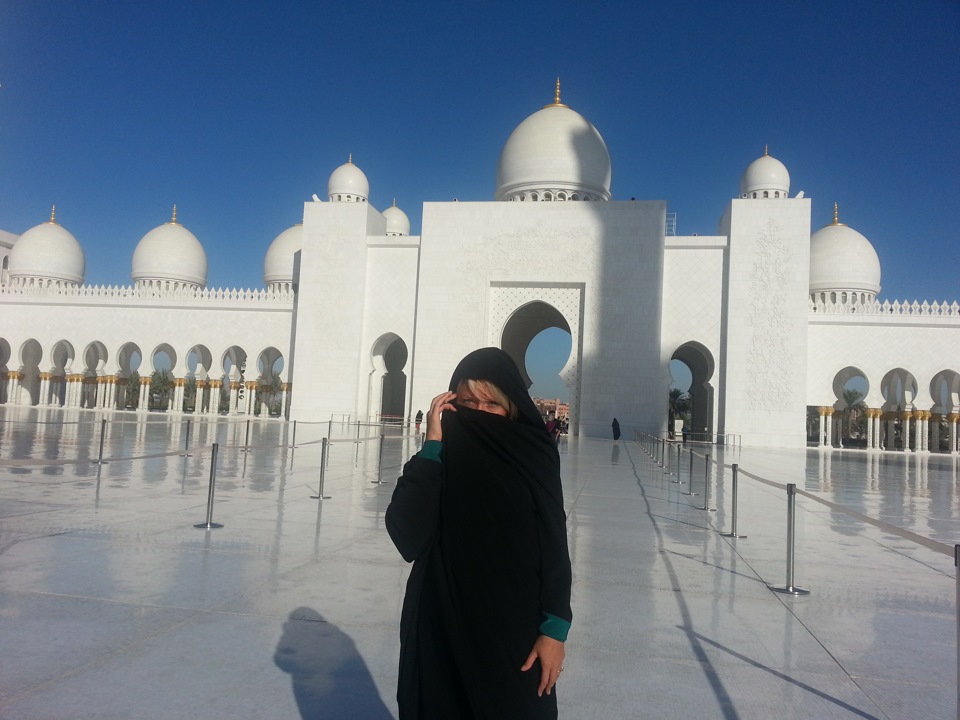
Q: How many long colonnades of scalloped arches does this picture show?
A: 2